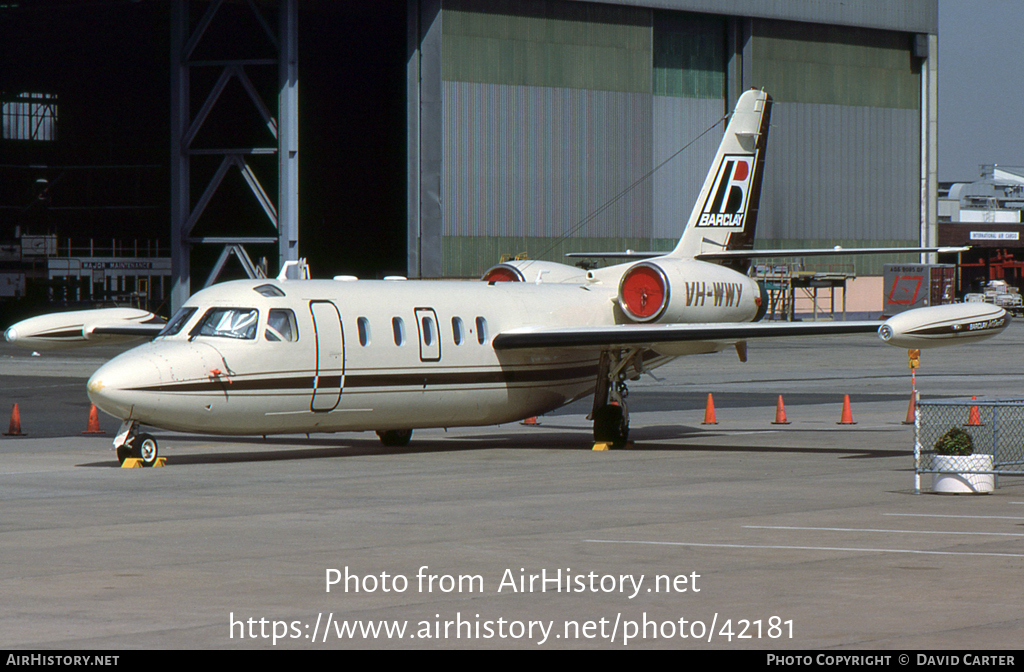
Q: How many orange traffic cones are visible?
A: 8